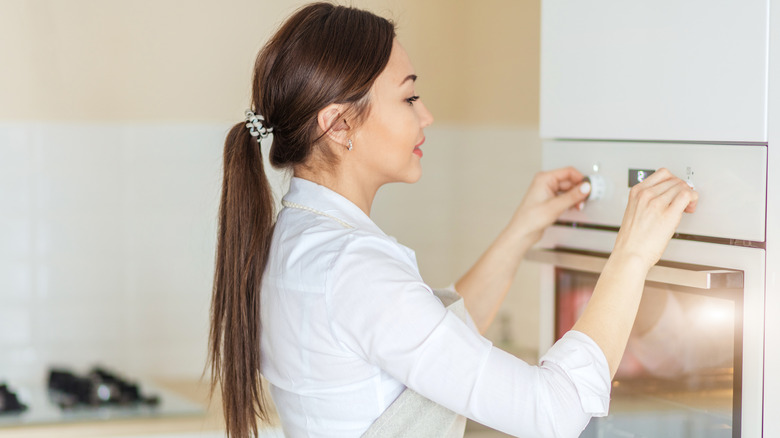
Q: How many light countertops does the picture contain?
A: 1